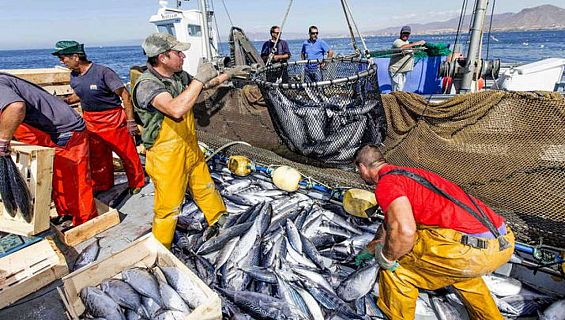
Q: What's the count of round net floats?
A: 3